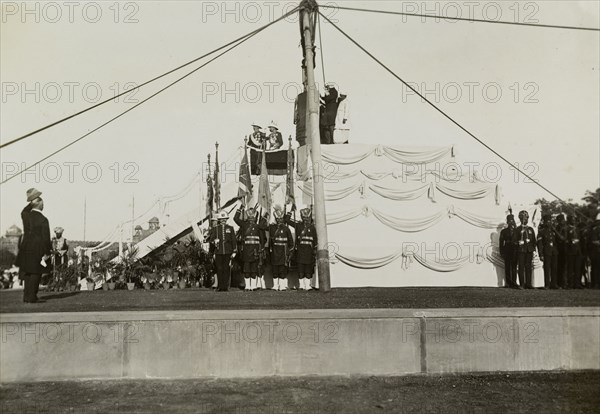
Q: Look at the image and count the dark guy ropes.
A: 4